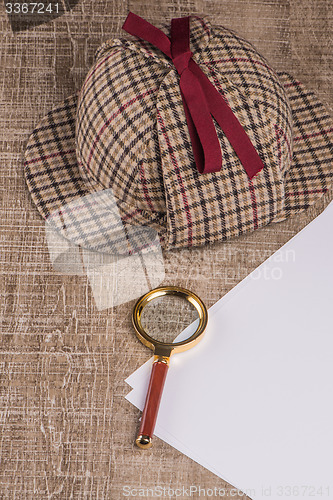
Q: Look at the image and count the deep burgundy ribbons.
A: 1